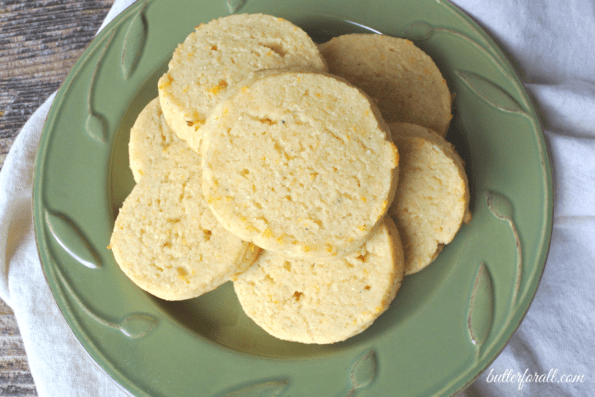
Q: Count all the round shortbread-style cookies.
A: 7